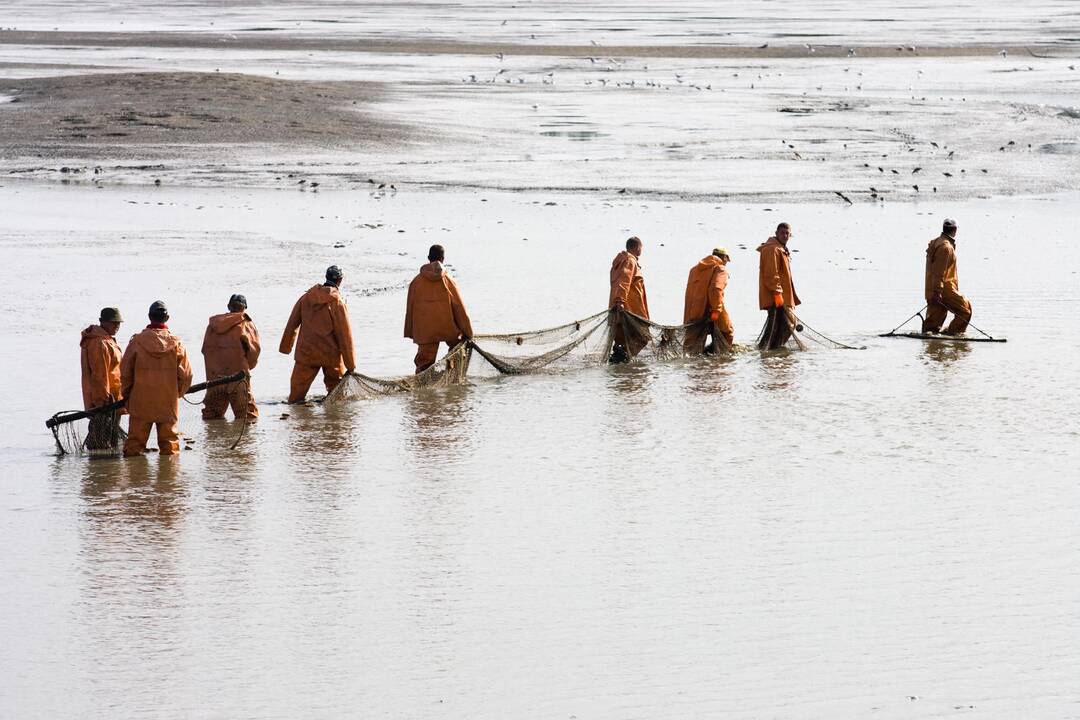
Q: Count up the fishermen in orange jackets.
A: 9